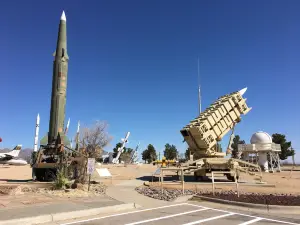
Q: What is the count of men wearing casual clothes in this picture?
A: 0